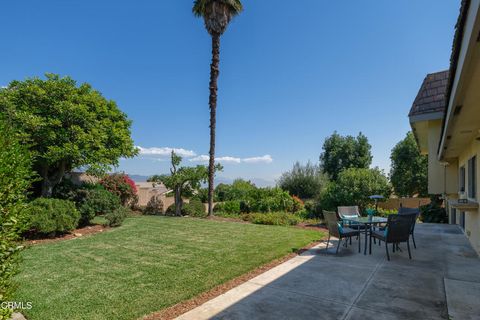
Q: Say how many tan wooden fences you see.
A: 1